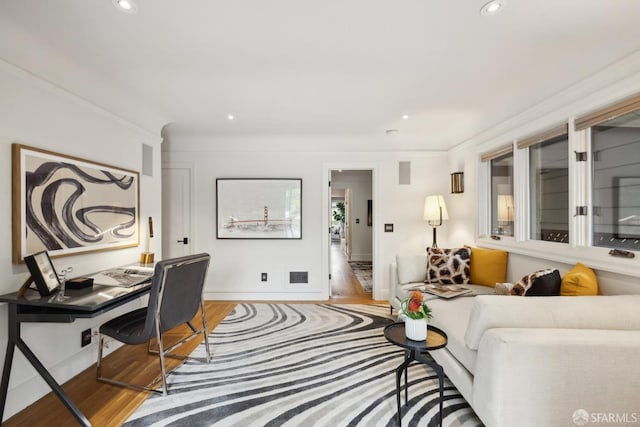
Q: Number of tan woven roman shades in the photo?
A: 3